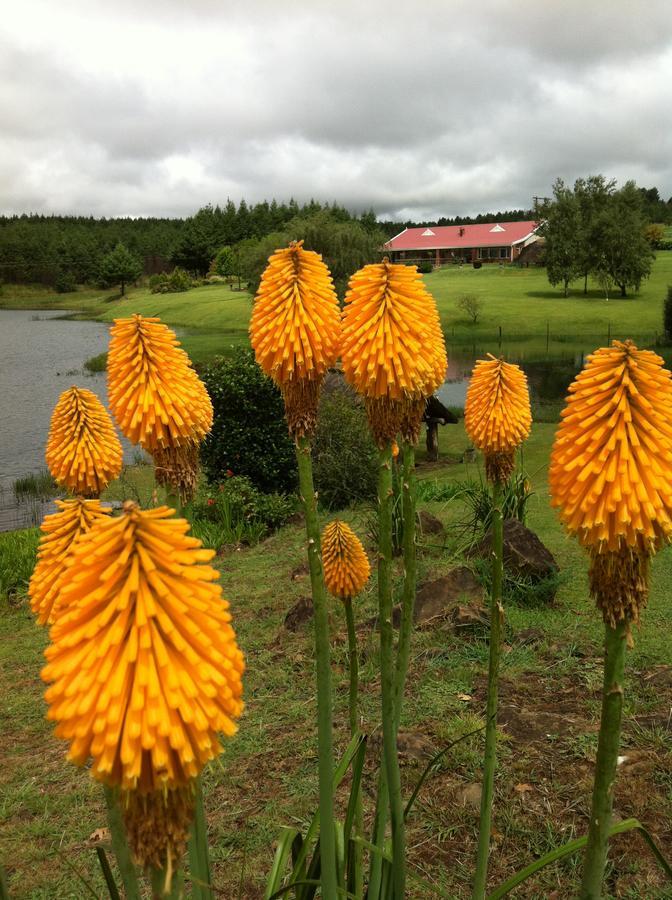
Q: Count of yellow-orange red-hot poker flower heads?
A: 10